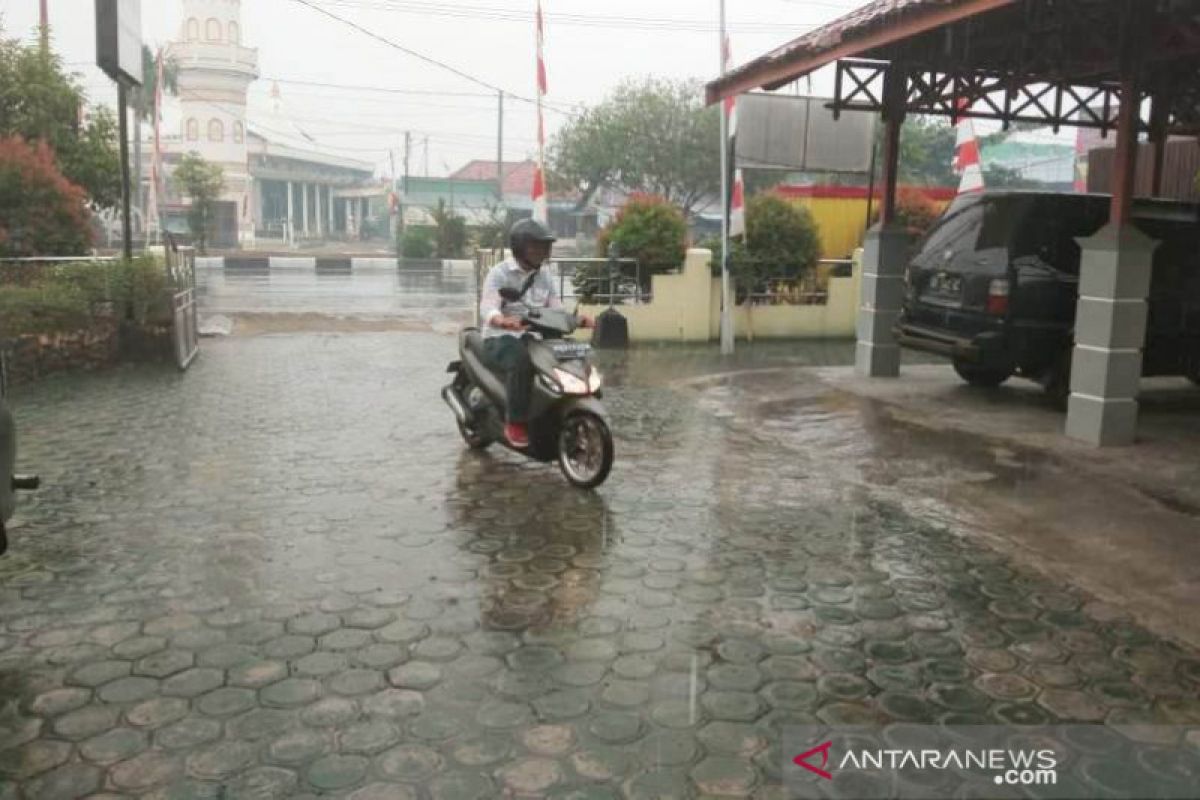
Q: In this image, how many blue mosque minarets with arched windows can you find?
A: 0